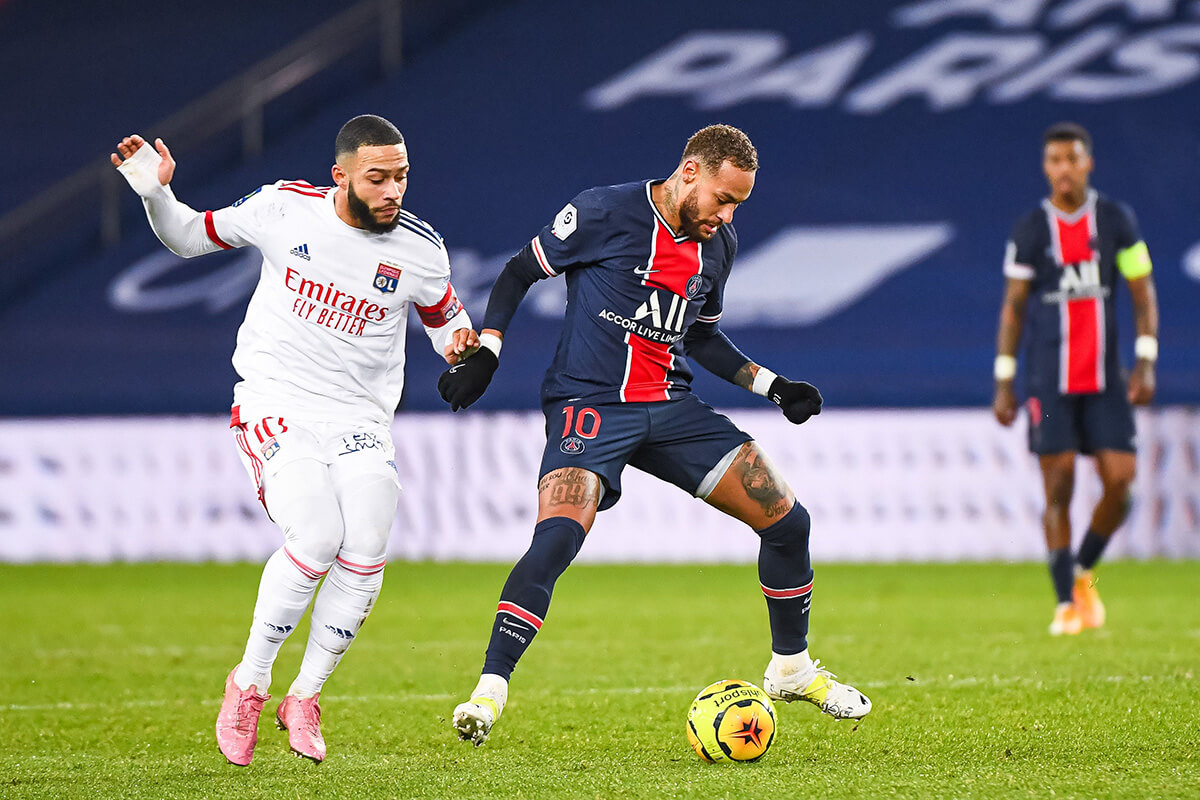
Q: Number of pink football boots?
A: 2